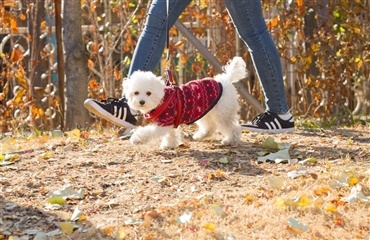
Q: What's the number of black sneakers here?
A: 2